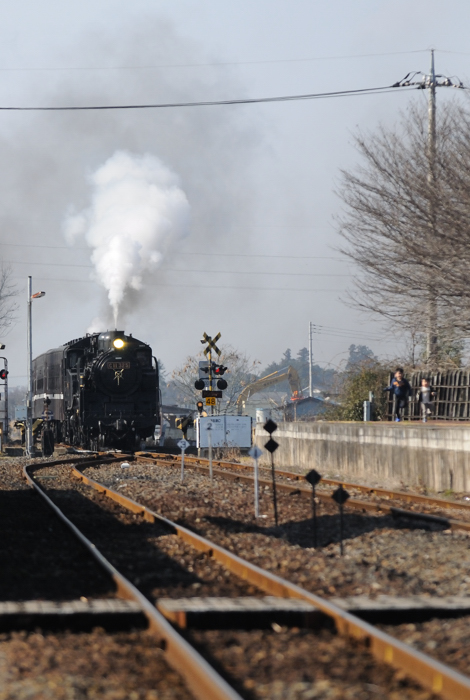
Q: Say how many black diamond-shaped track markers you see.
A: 4